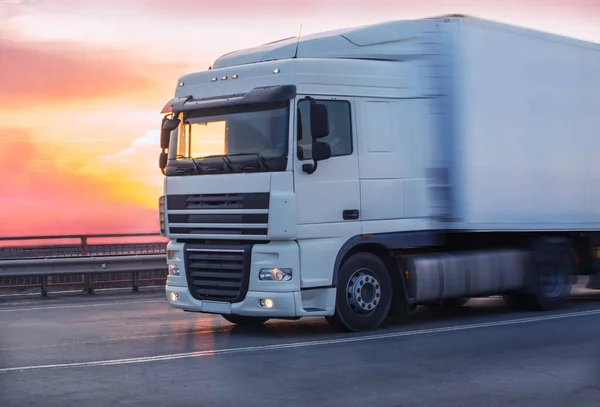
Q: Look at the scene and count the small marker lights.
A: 5